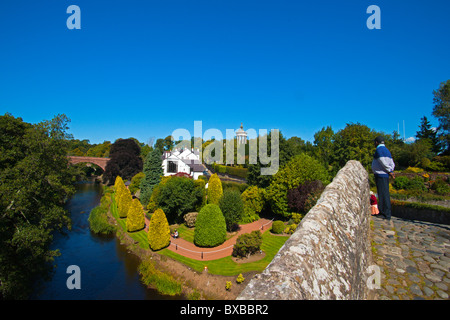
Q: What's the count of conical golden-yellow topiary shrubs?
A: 5